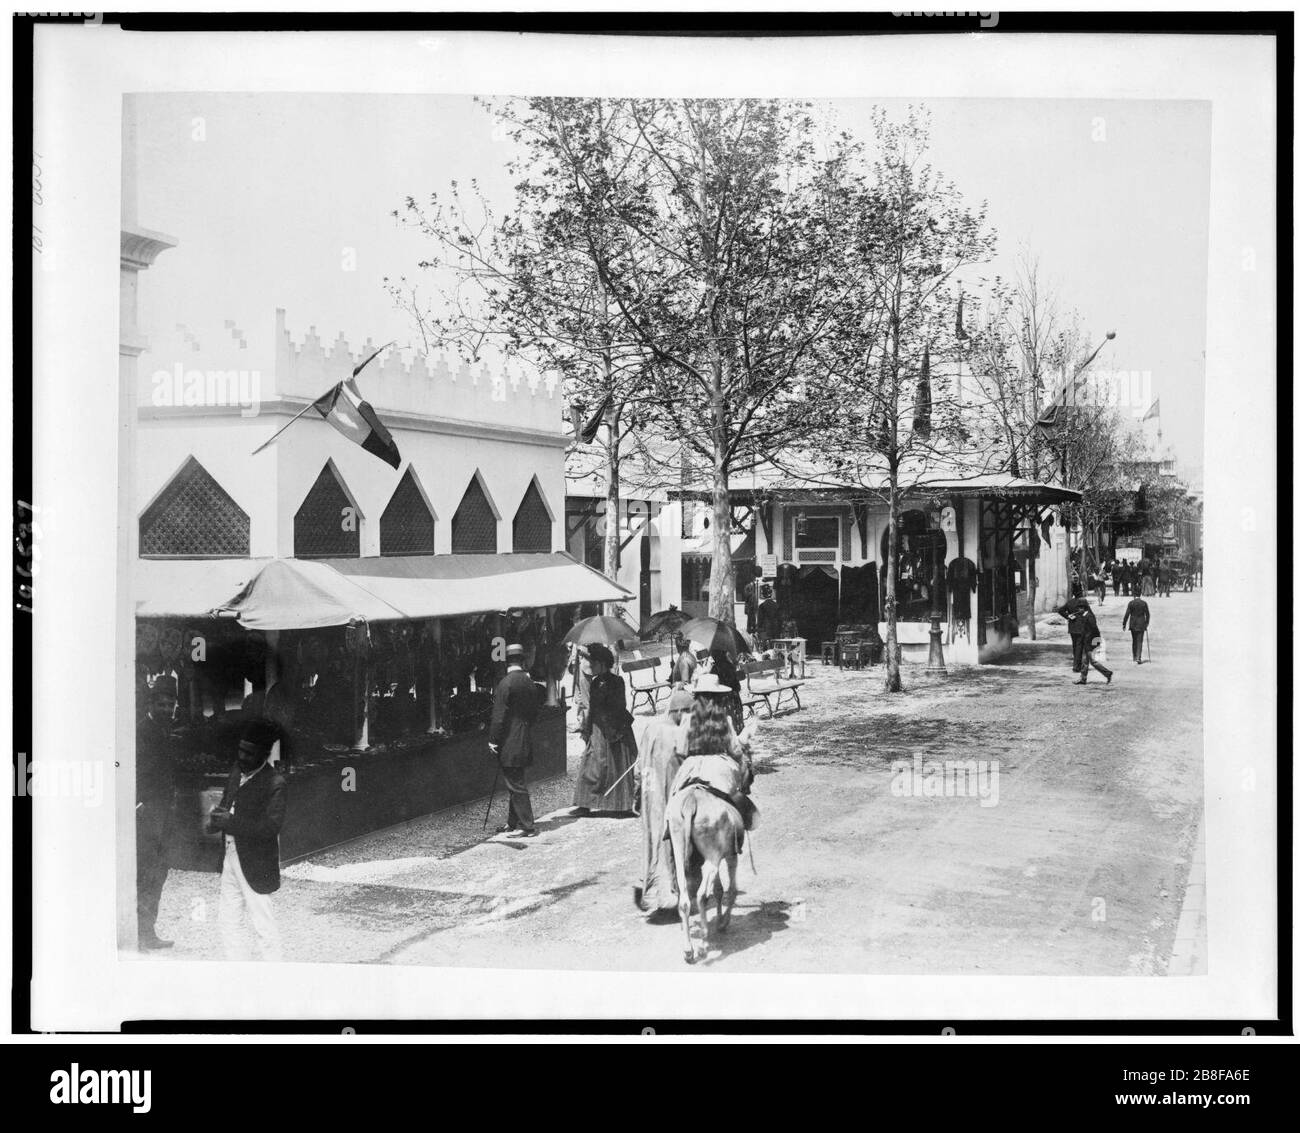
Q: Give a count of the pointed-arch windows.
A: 5